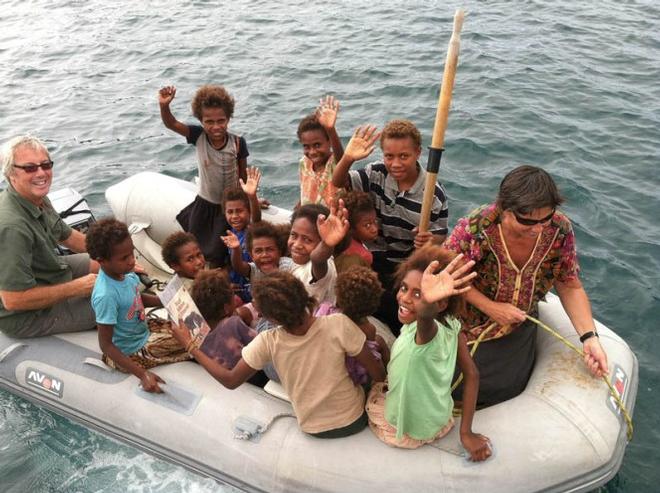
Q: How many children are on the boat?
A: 13